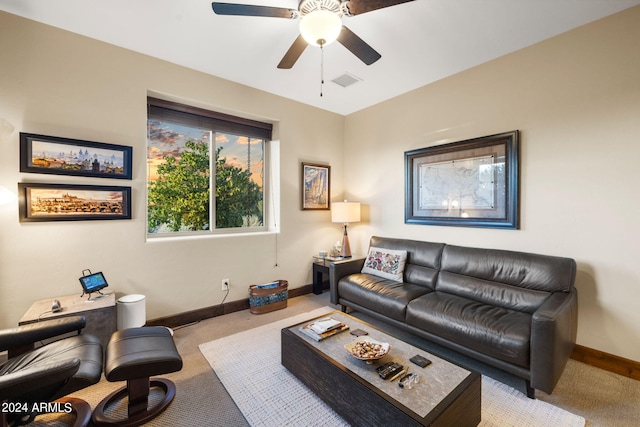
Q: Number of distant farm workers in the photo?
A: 0